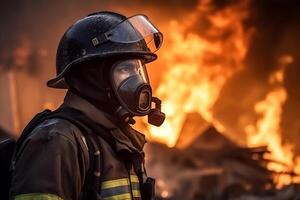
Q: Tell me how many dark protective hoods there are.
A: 1